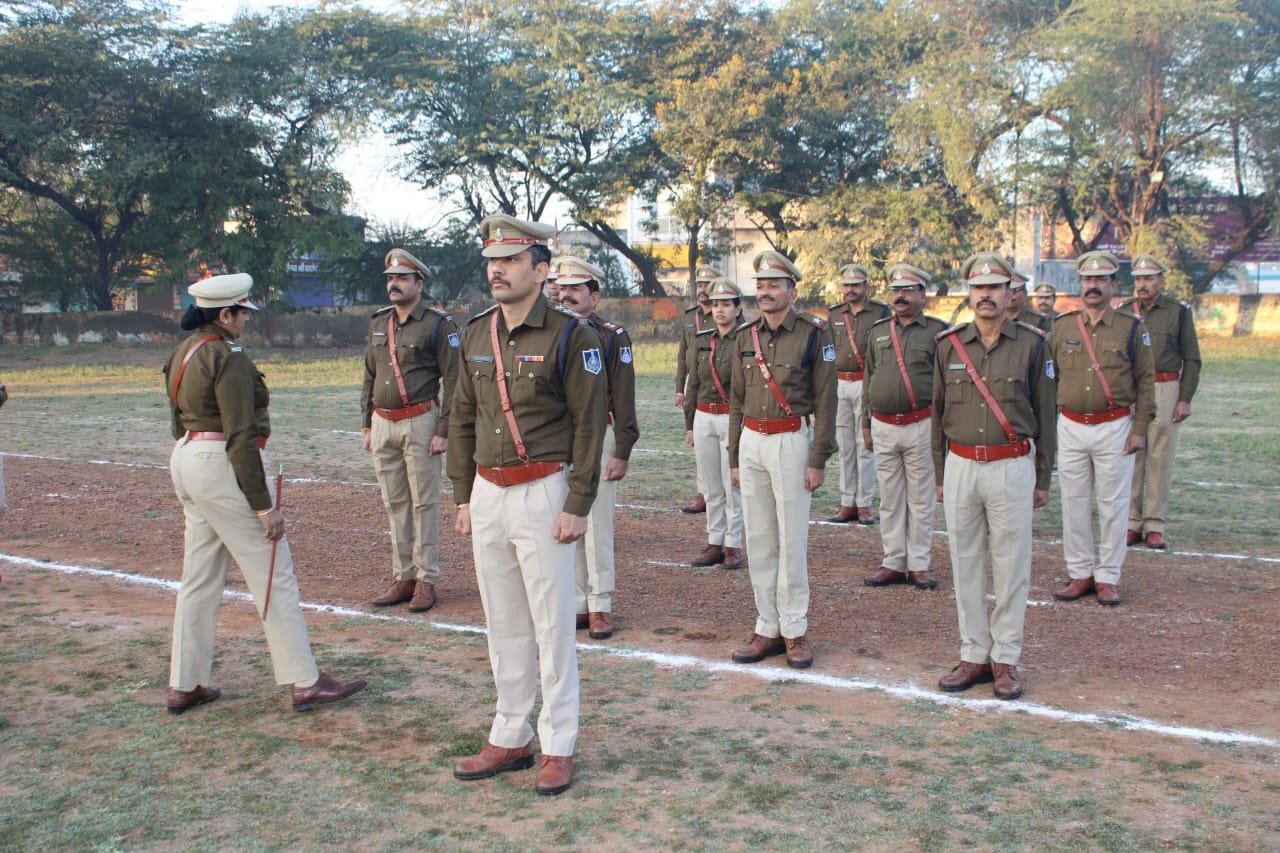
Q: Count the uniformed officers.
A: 15